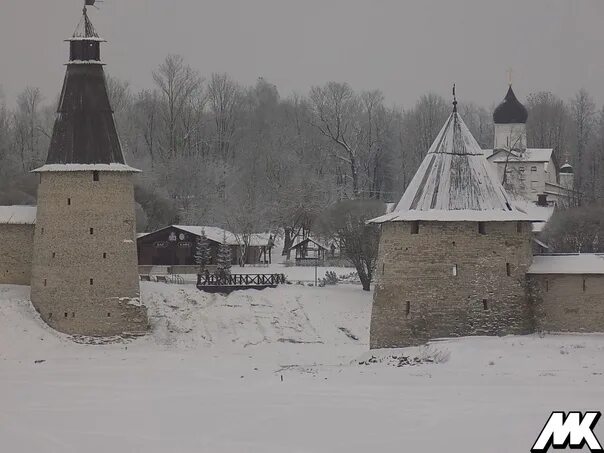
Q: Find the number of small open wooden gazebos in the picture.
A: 1